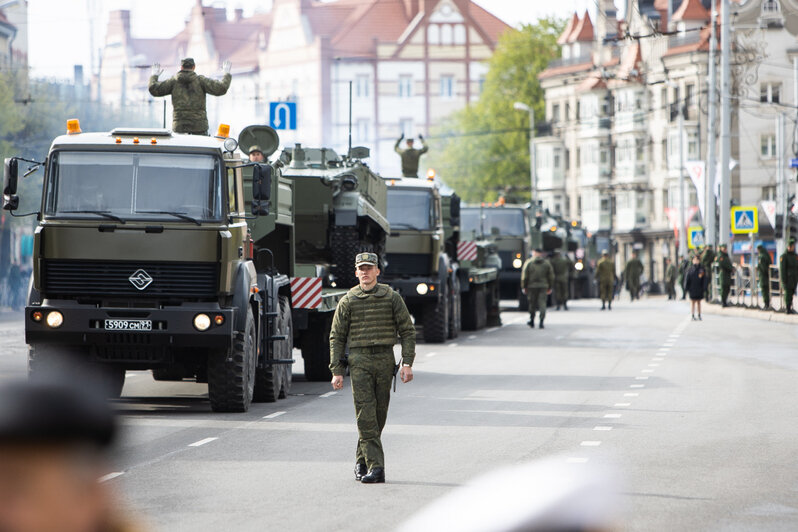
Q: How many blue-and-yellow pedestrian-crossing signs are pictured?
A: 2